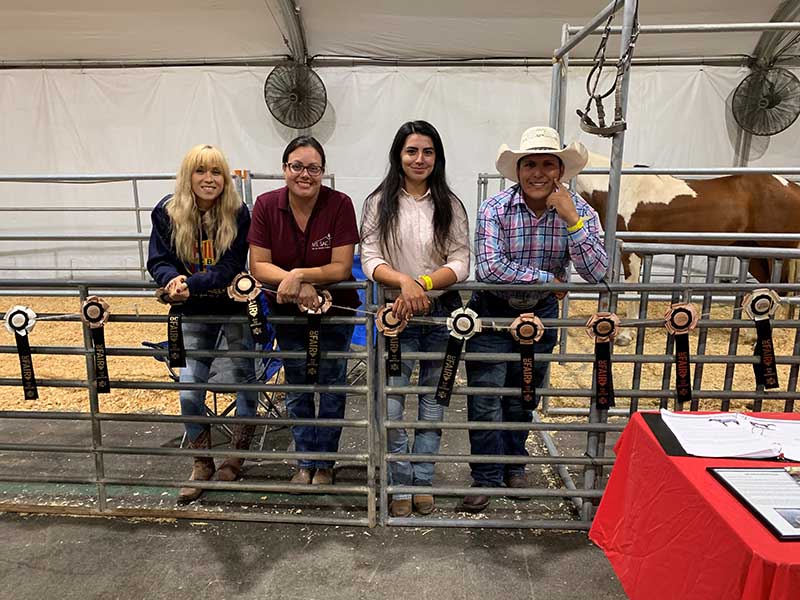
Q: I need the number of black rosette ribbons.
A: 11